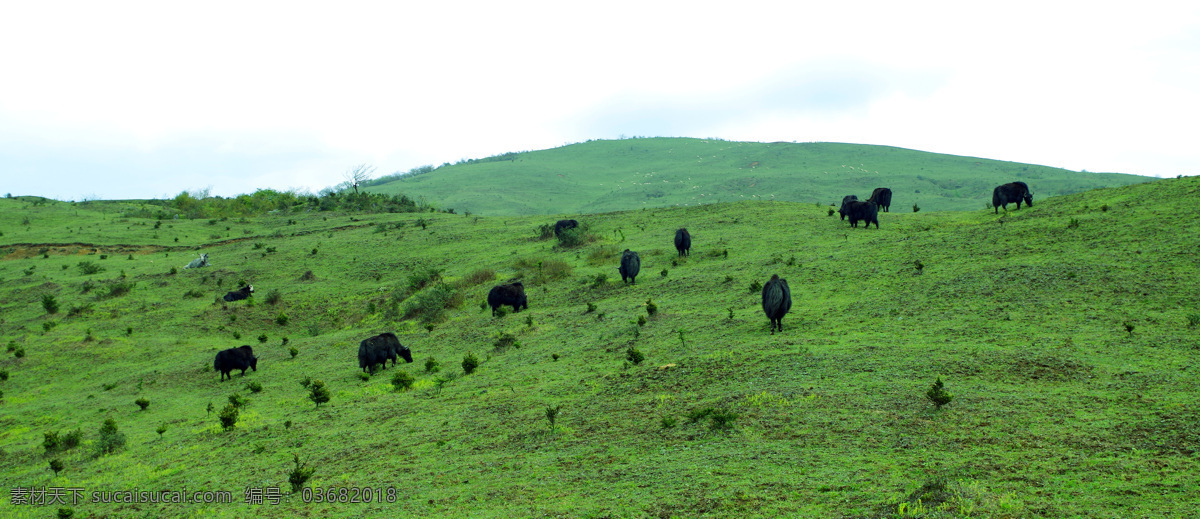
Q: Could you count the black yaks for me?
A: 12